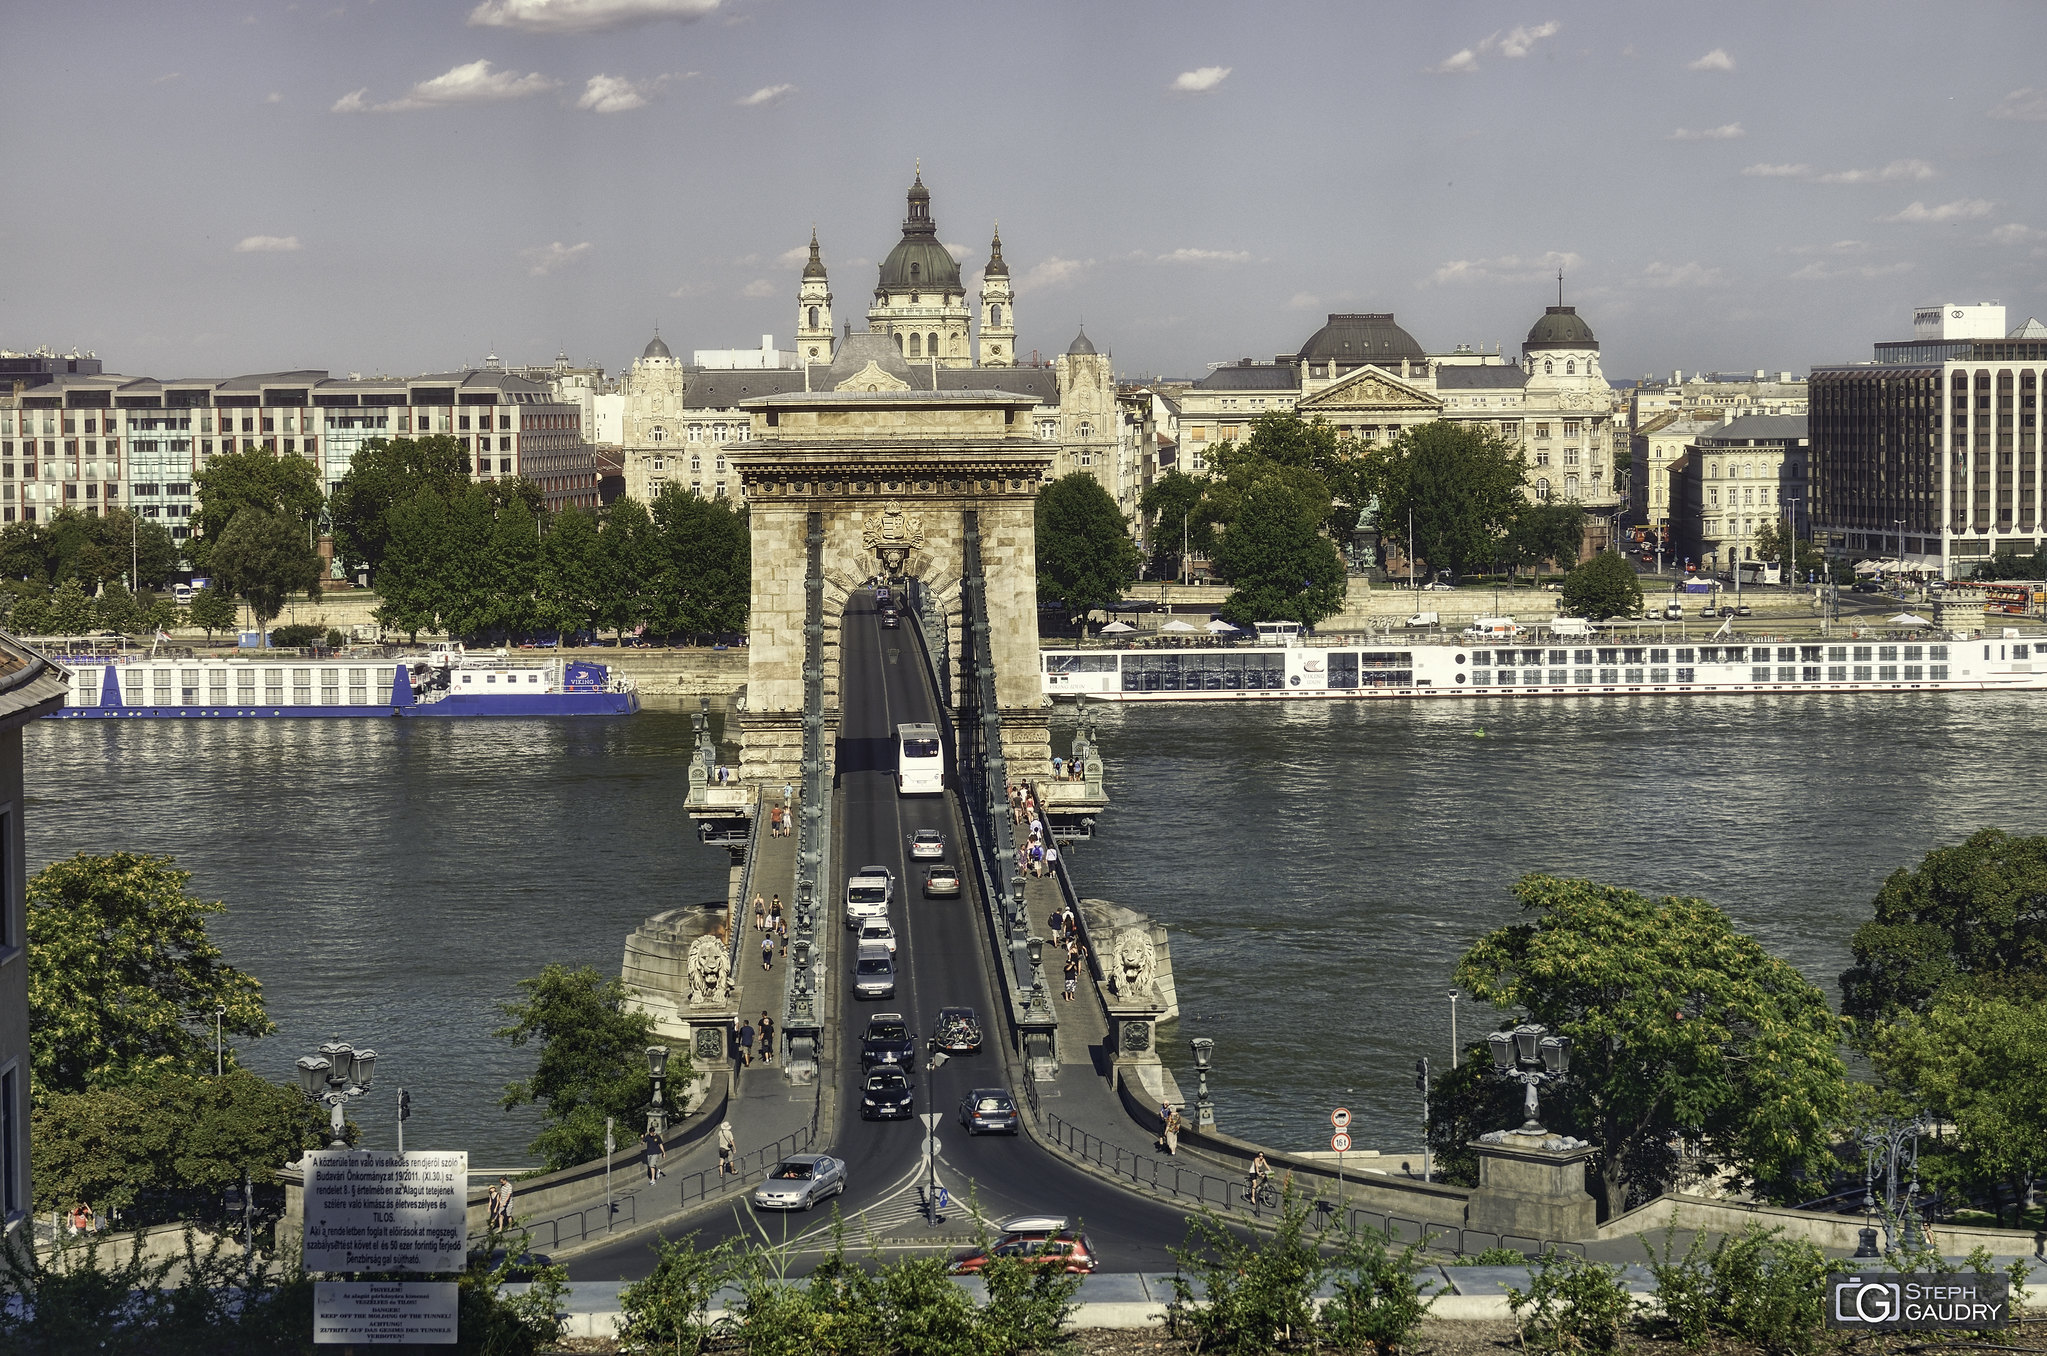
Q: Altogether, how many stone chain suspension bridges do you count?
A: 1